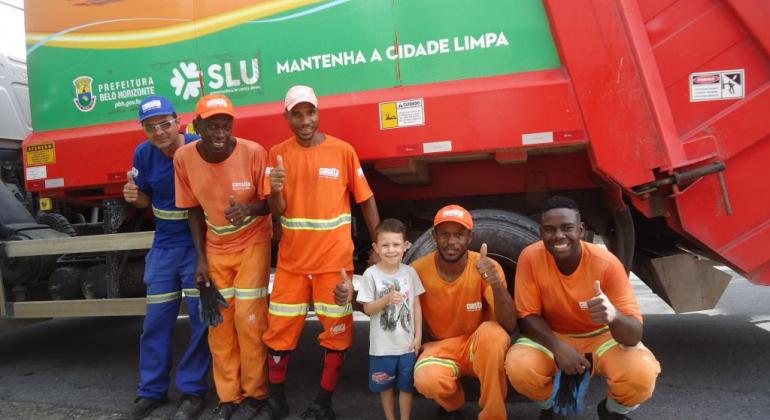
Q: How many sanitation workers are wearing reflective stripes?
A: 5